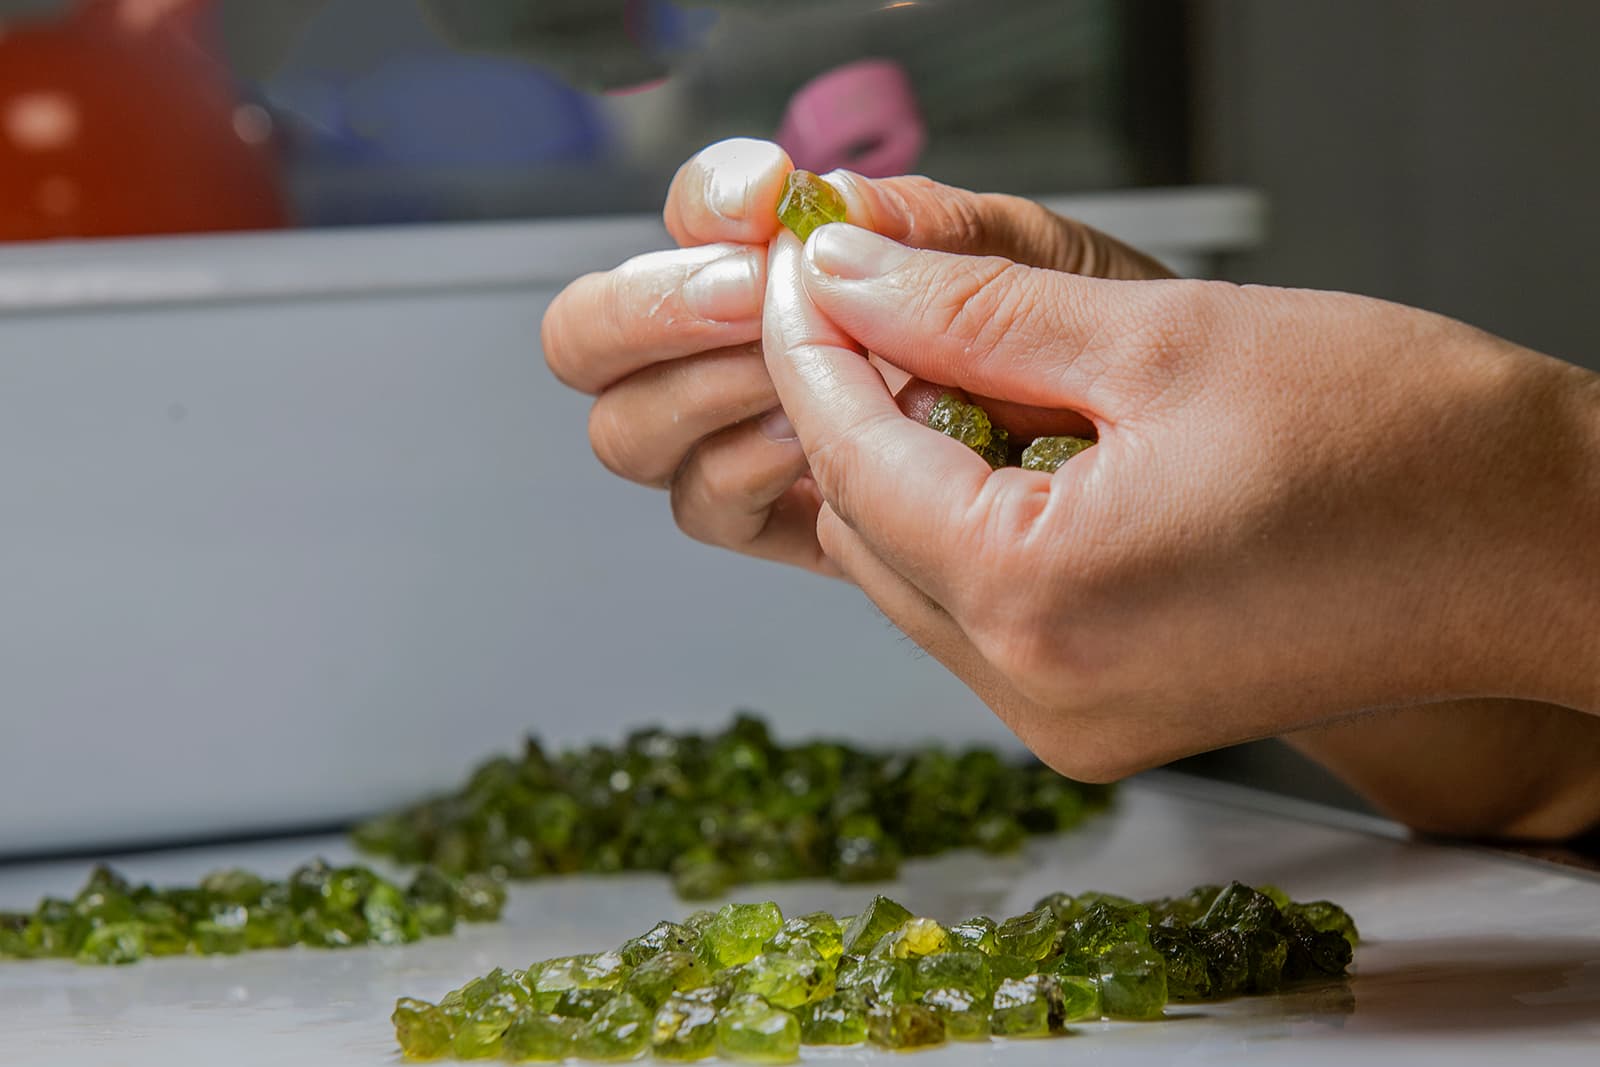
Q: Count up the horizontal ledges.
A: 1